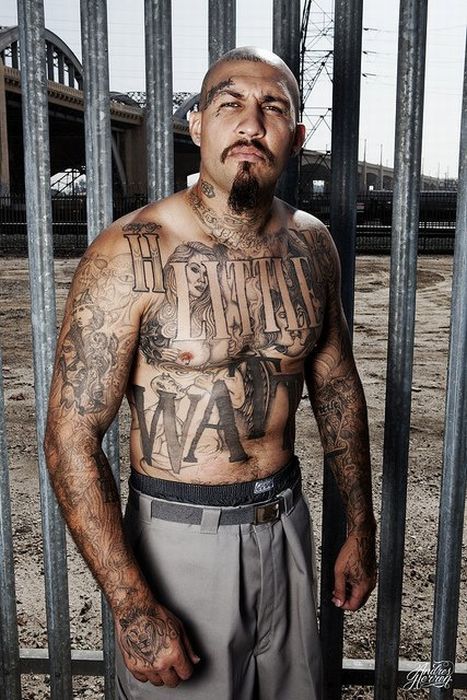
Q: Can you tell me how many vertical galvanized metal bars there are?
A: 9